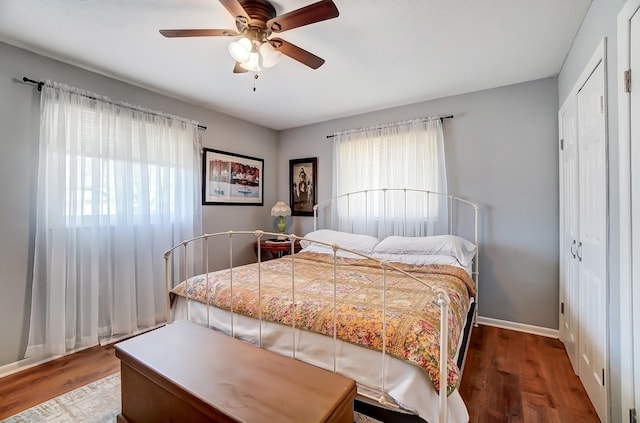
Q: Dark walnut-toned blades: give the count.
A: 5